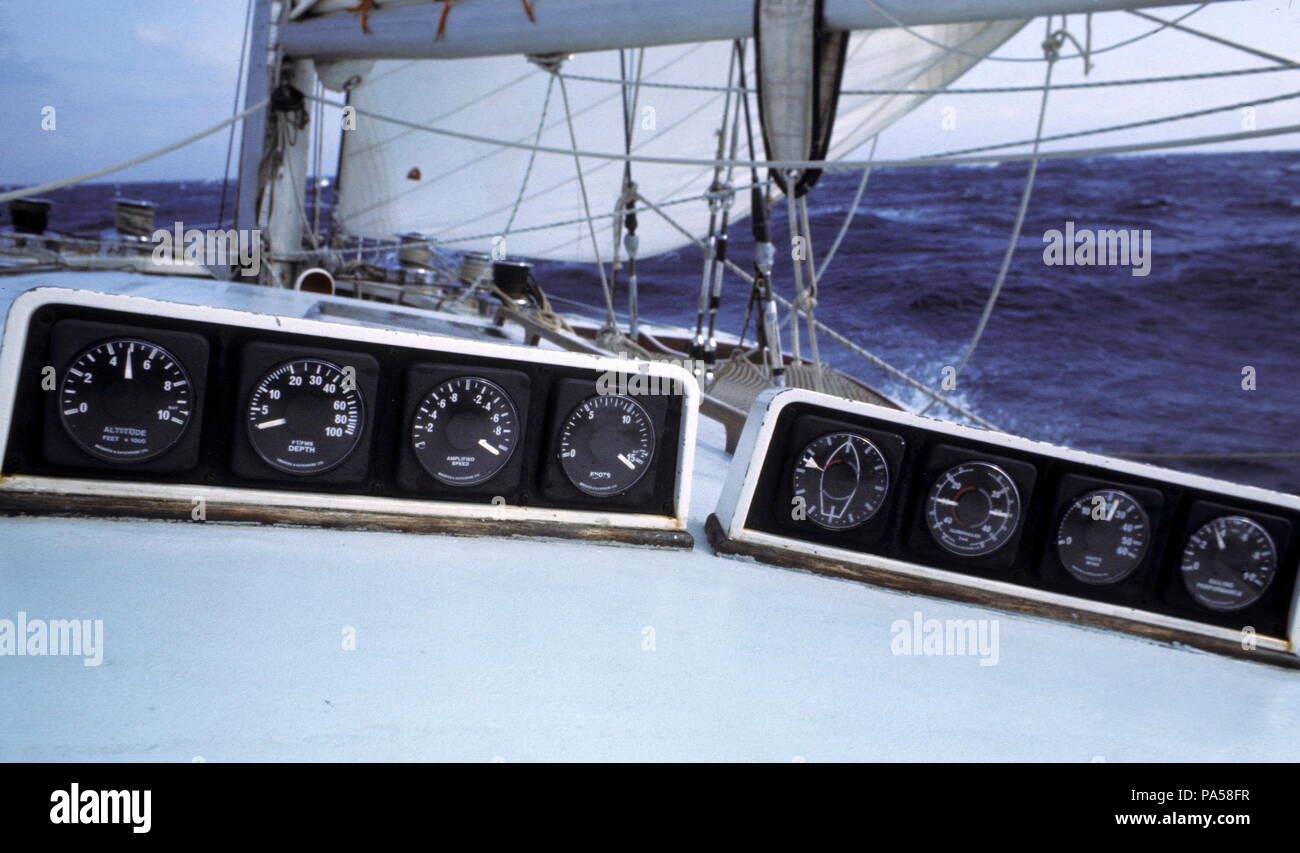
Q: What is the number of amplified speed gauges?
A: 1